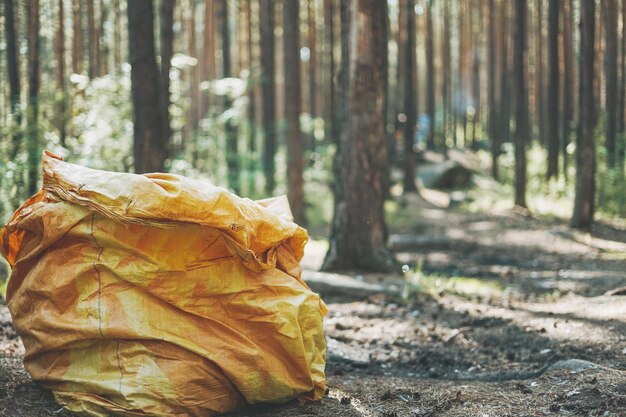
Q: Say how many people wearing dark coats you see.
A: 0